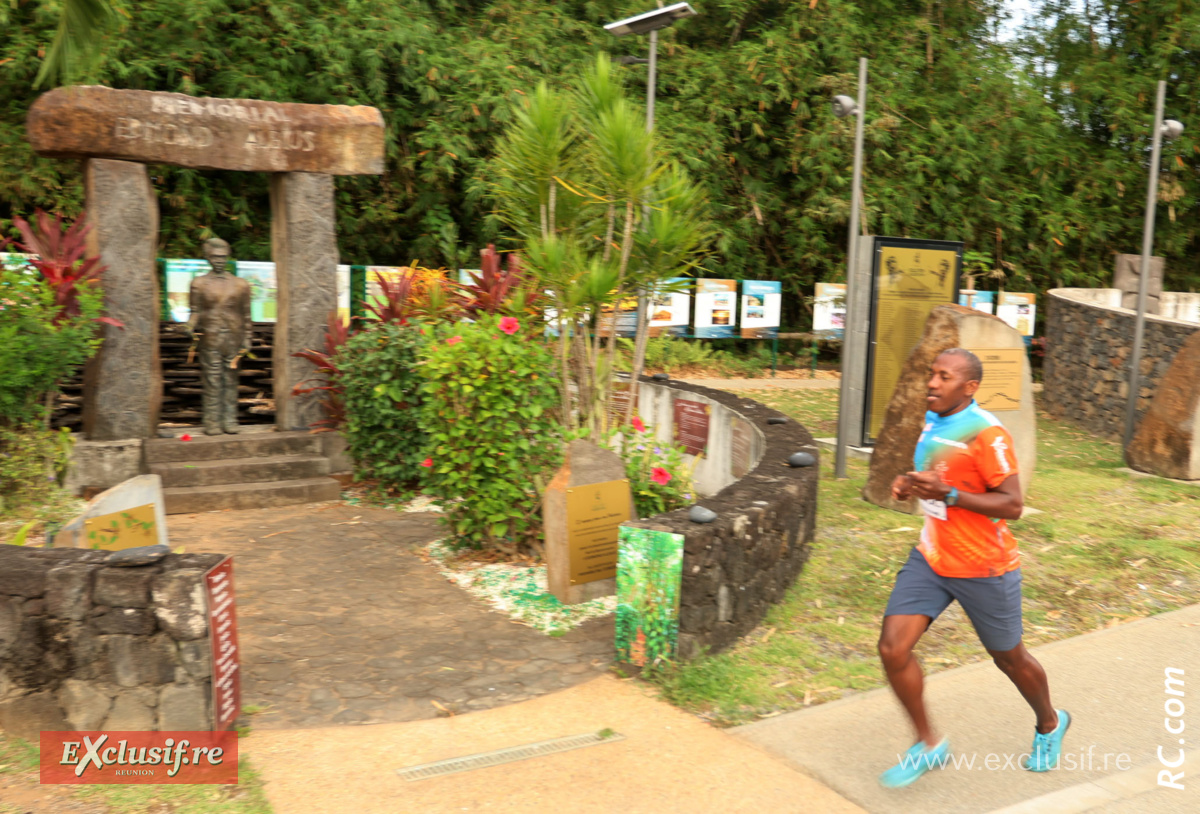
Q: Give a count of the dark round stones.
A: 5